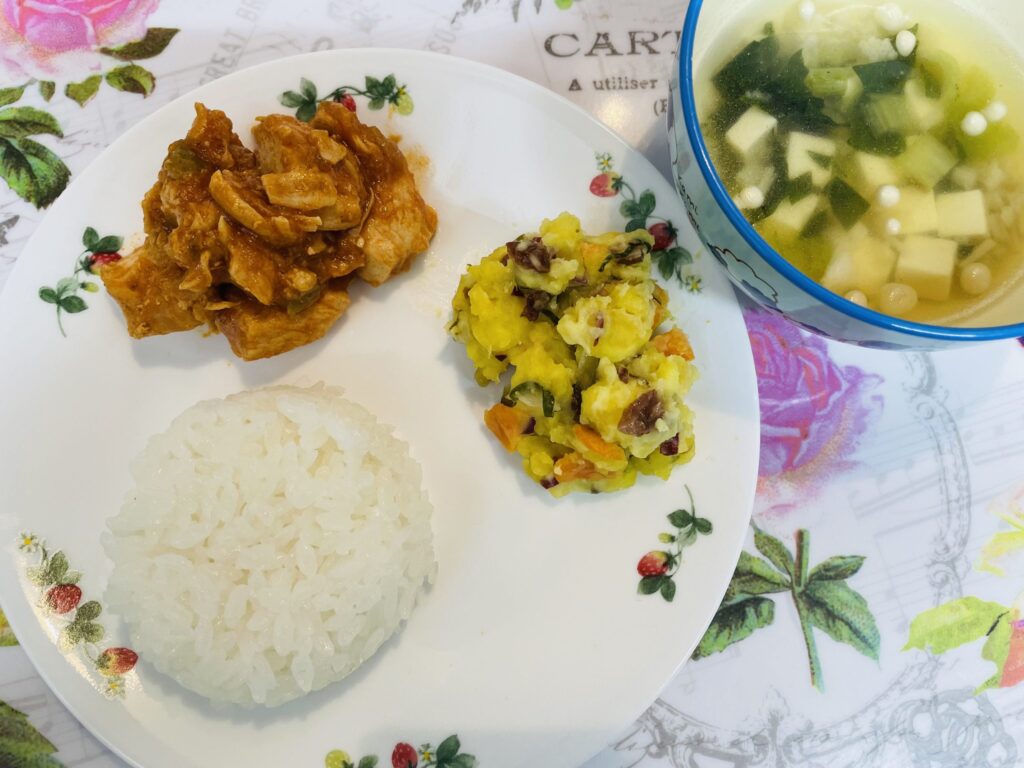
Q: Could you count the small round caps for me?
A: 11